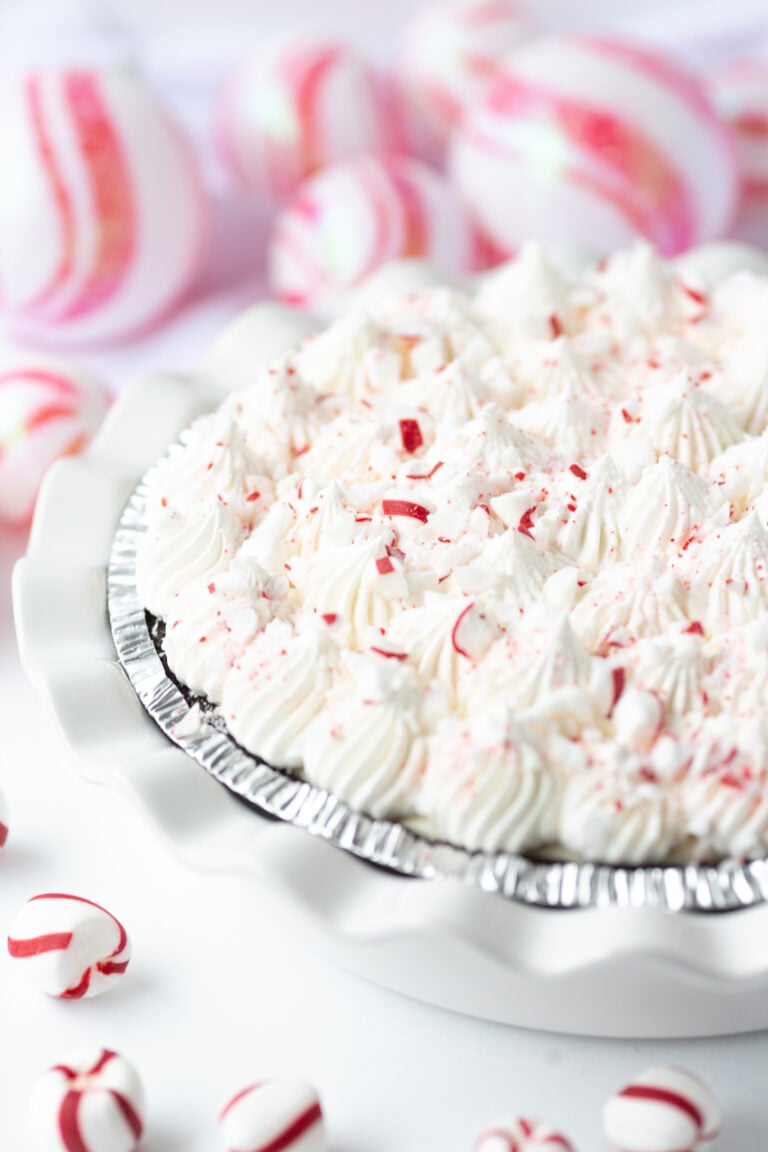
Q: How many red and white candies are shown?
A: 6